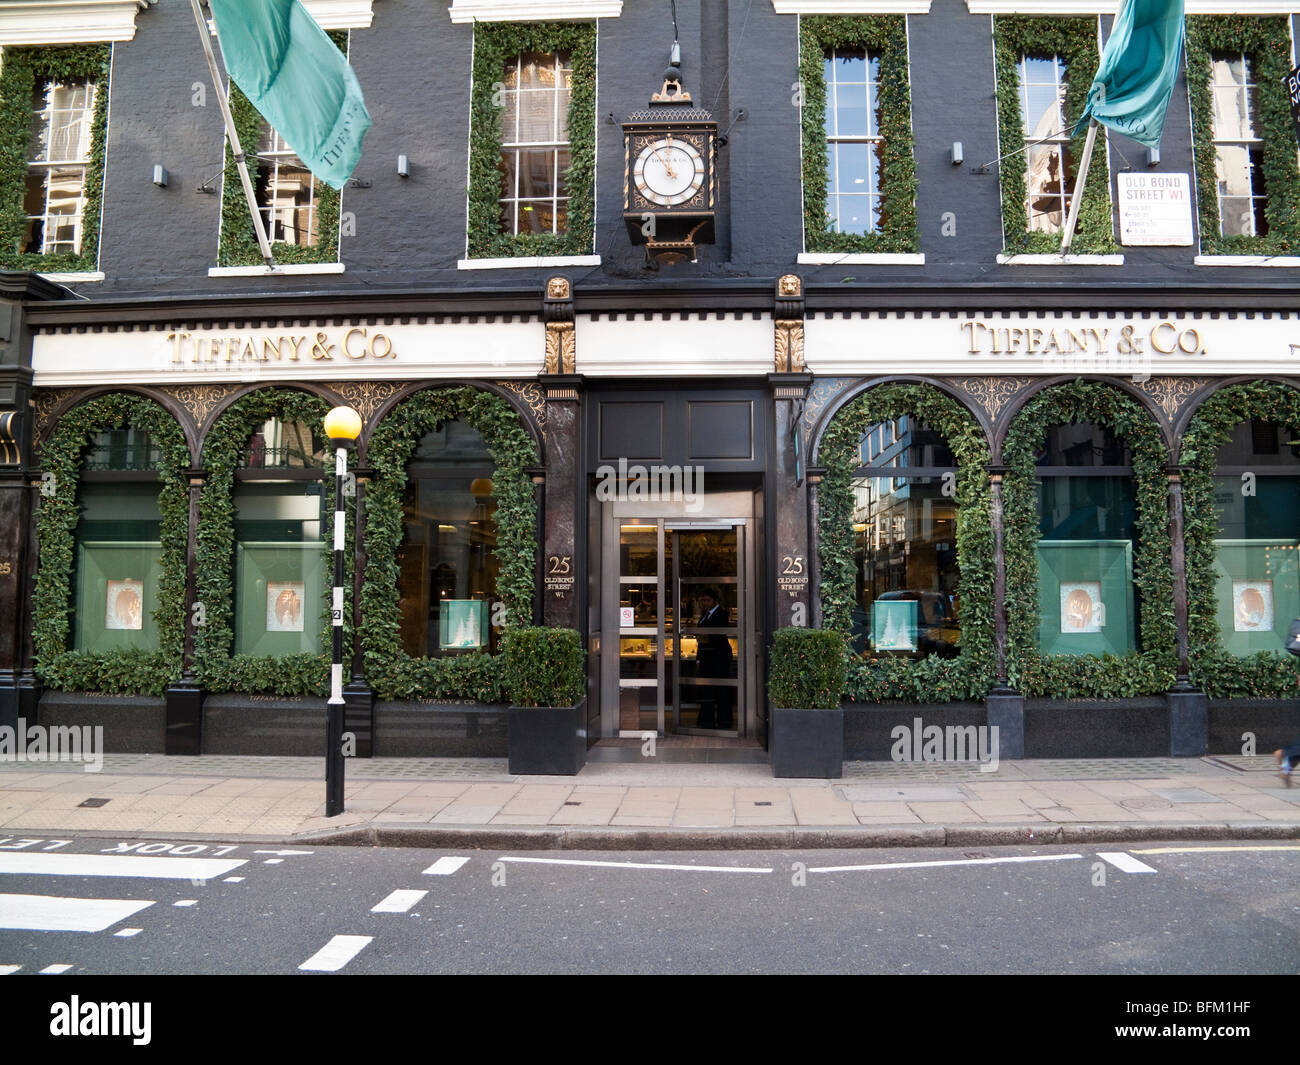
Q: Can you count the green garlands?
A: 12